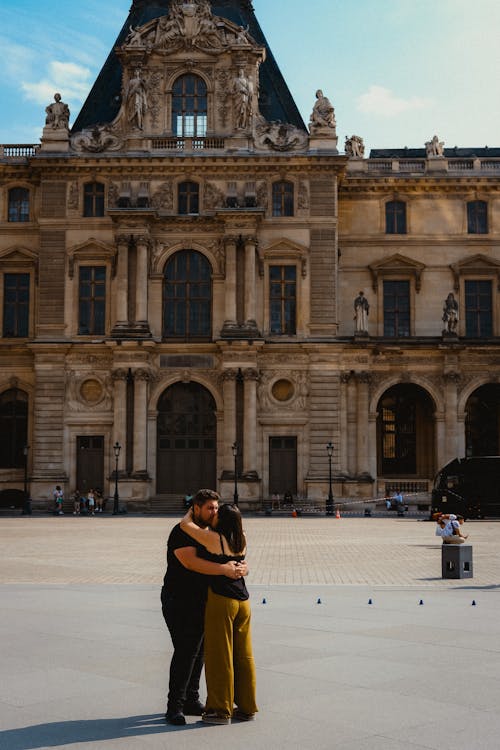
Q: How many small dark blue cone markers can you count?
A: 5